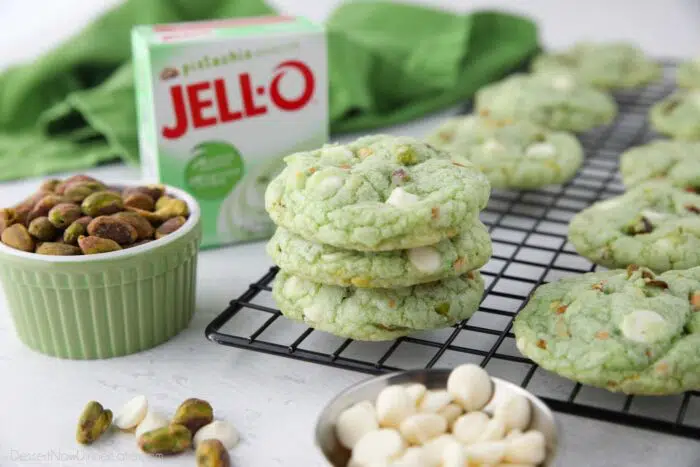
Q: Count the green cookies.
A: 11